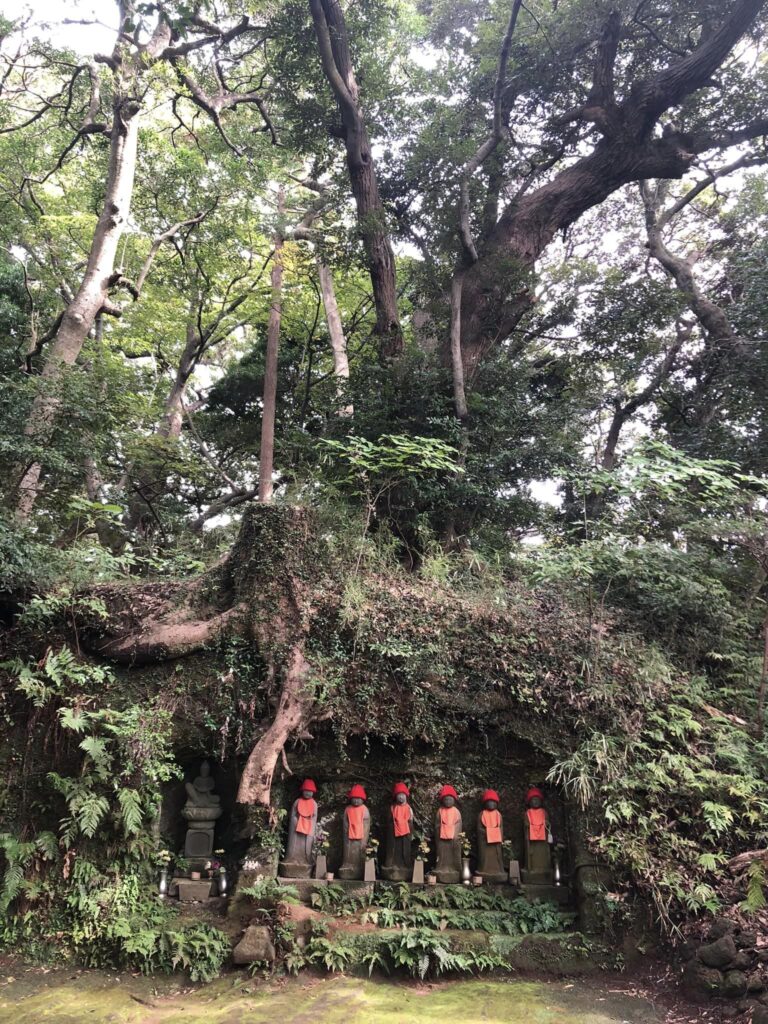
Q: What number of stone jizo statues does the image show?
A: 6